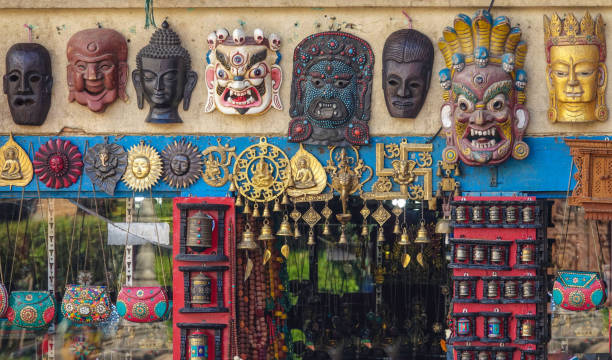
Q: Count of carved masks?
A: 8